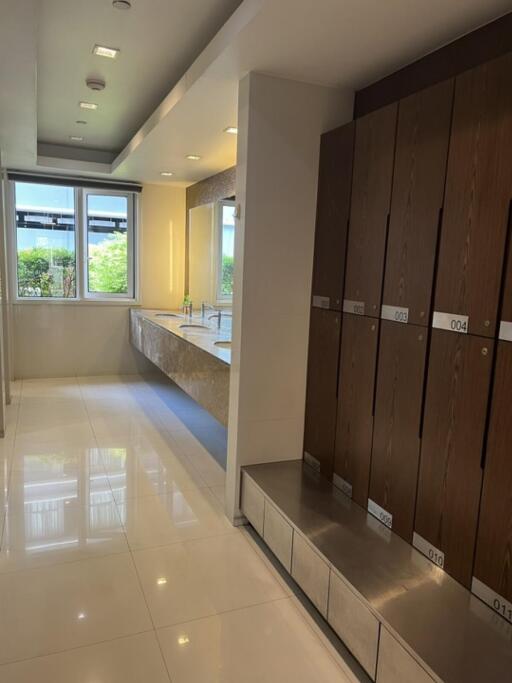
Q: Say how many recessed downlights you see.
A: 6